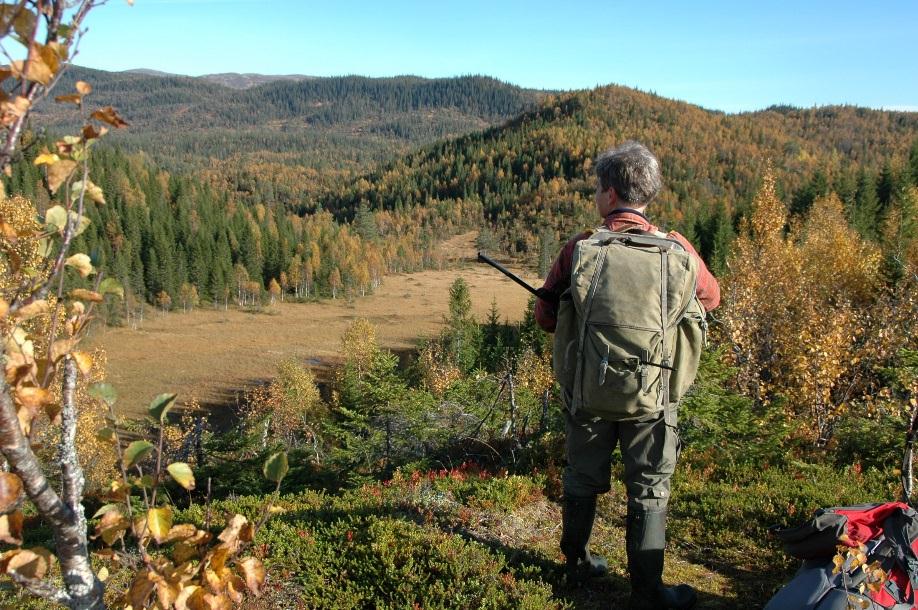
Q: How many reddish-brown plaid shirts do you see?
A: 1